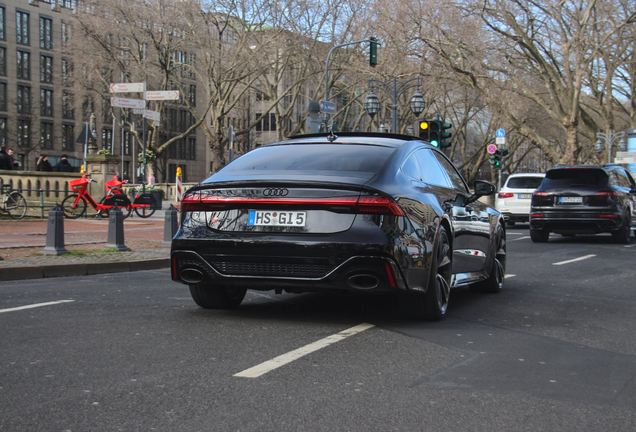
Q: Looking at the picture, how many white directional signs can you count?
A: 4